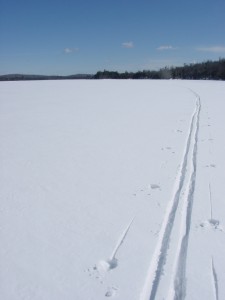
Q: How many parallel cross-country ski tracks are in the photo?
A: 2